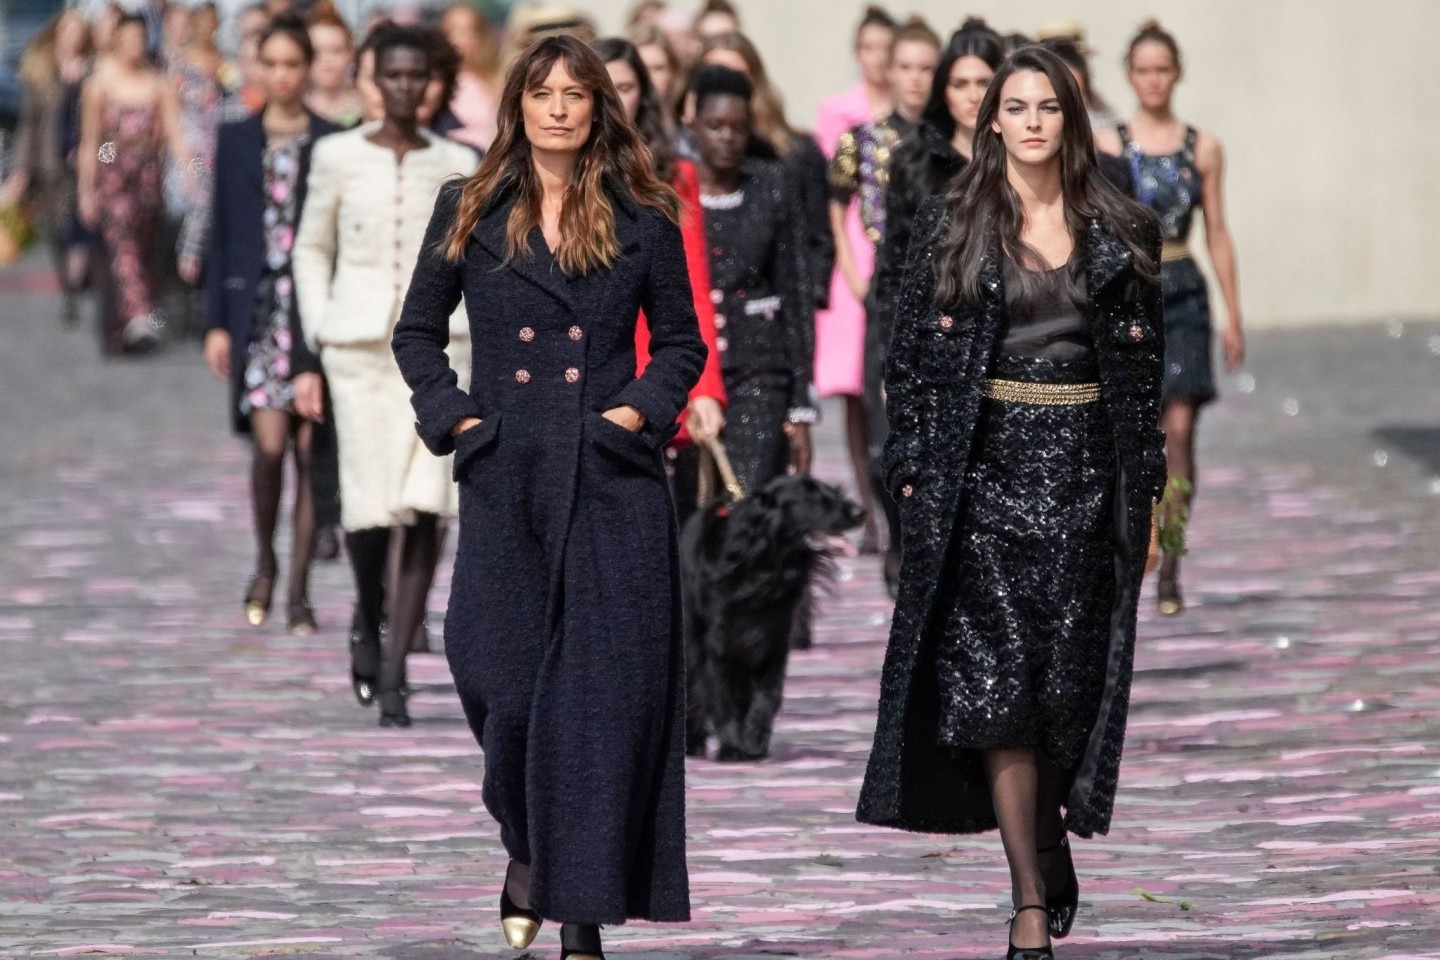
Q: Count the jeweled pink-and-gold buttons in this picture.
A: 7